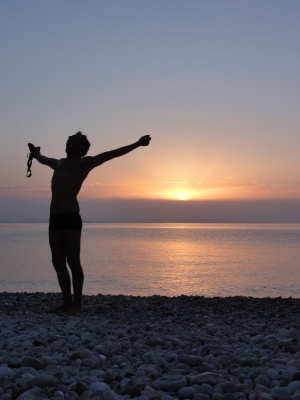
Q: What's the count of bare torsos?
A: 1